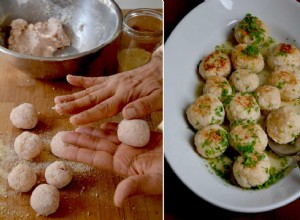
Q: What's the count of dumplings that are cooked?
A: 14